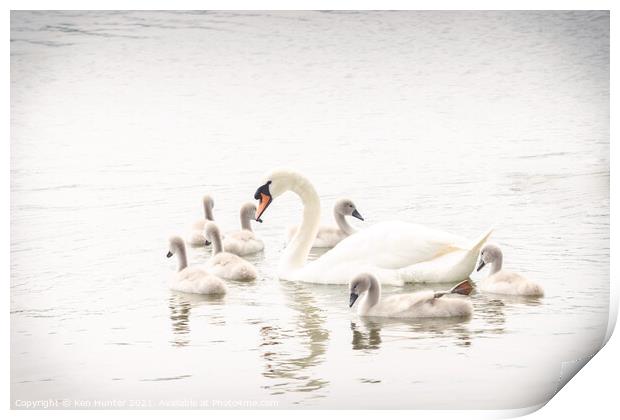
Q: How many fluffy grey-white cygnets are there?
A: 7